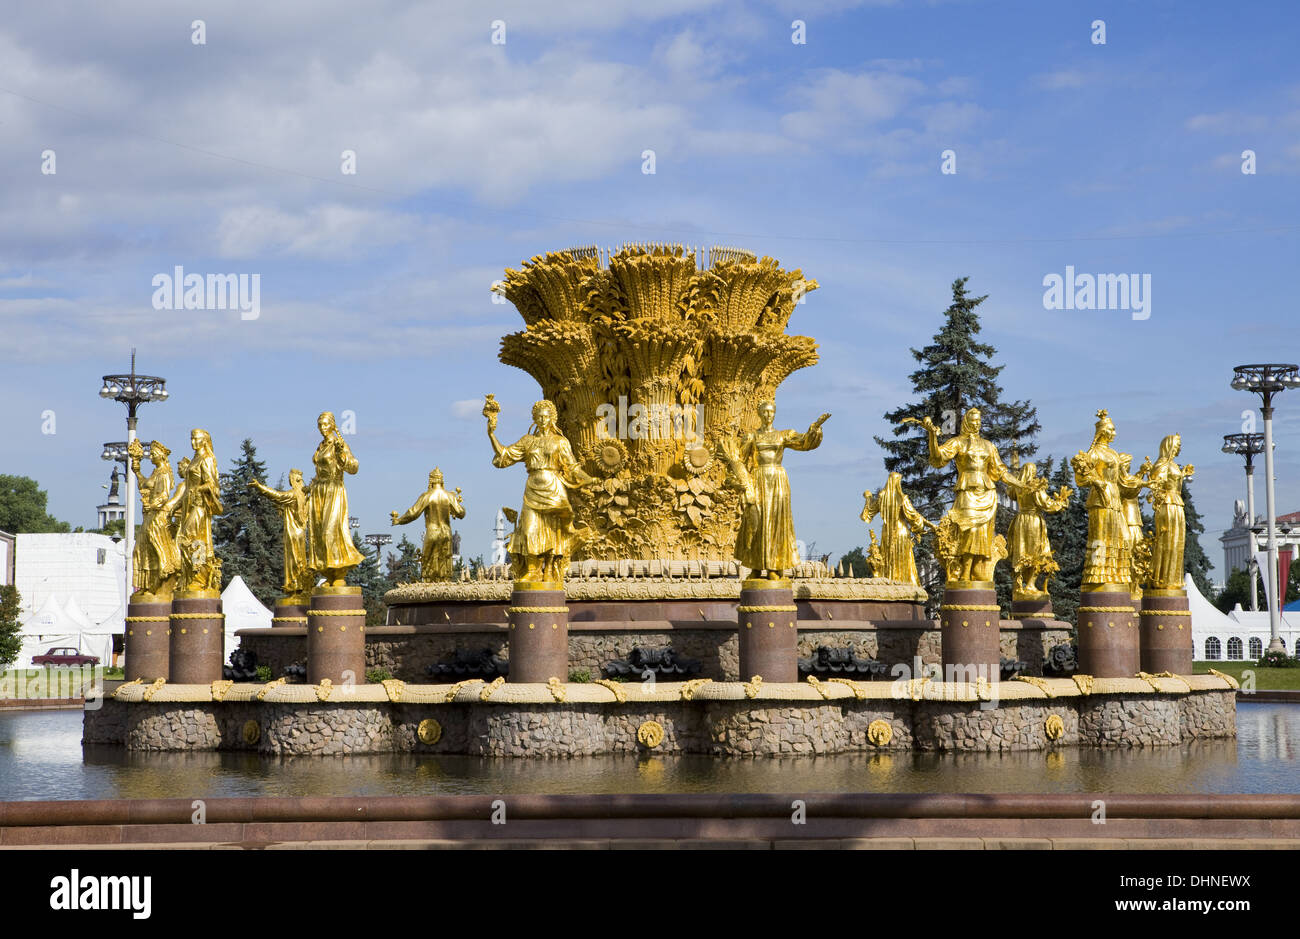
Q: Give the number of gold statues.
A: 14